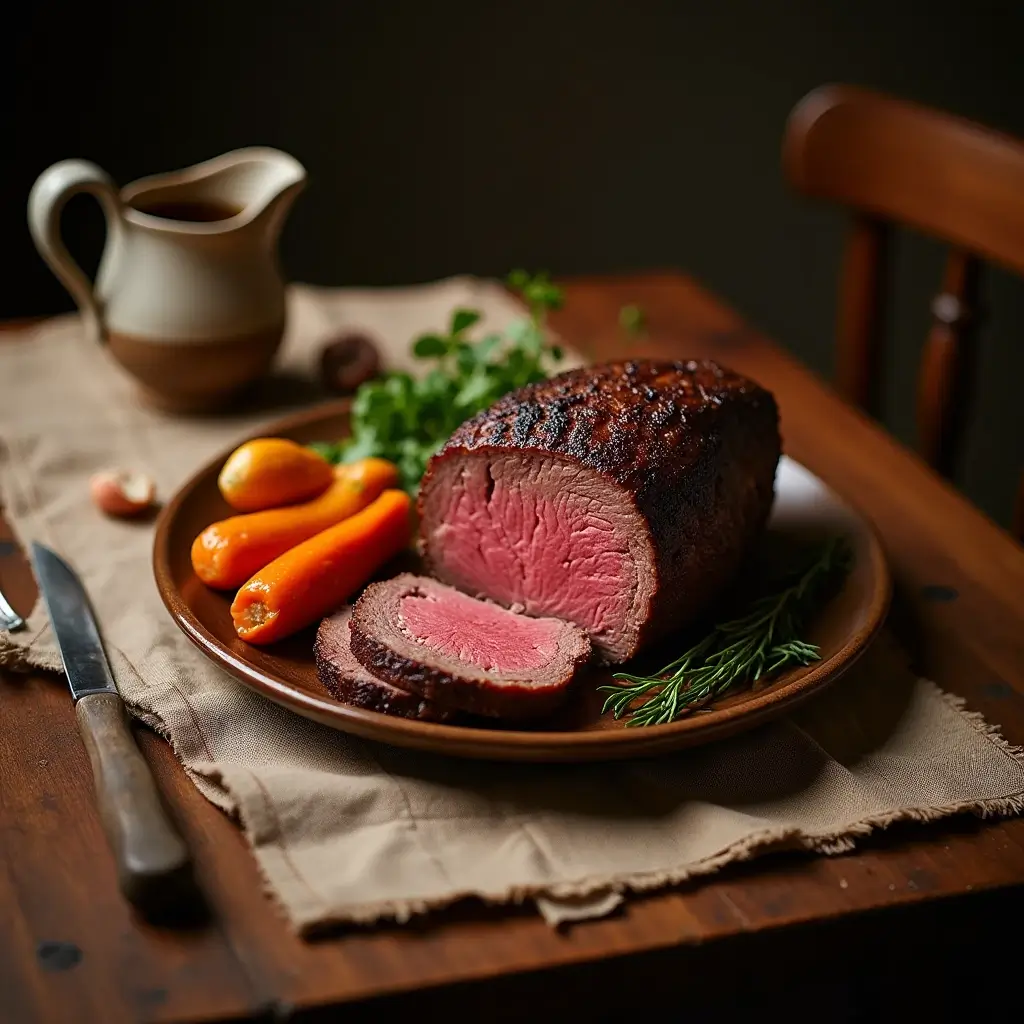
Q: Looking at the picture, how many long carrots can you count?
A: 2